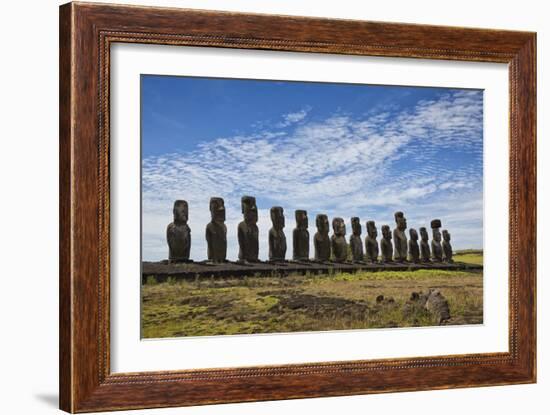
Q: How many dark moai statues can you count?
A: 15